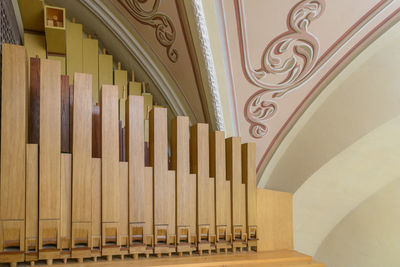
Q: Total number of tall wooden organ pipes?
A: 11